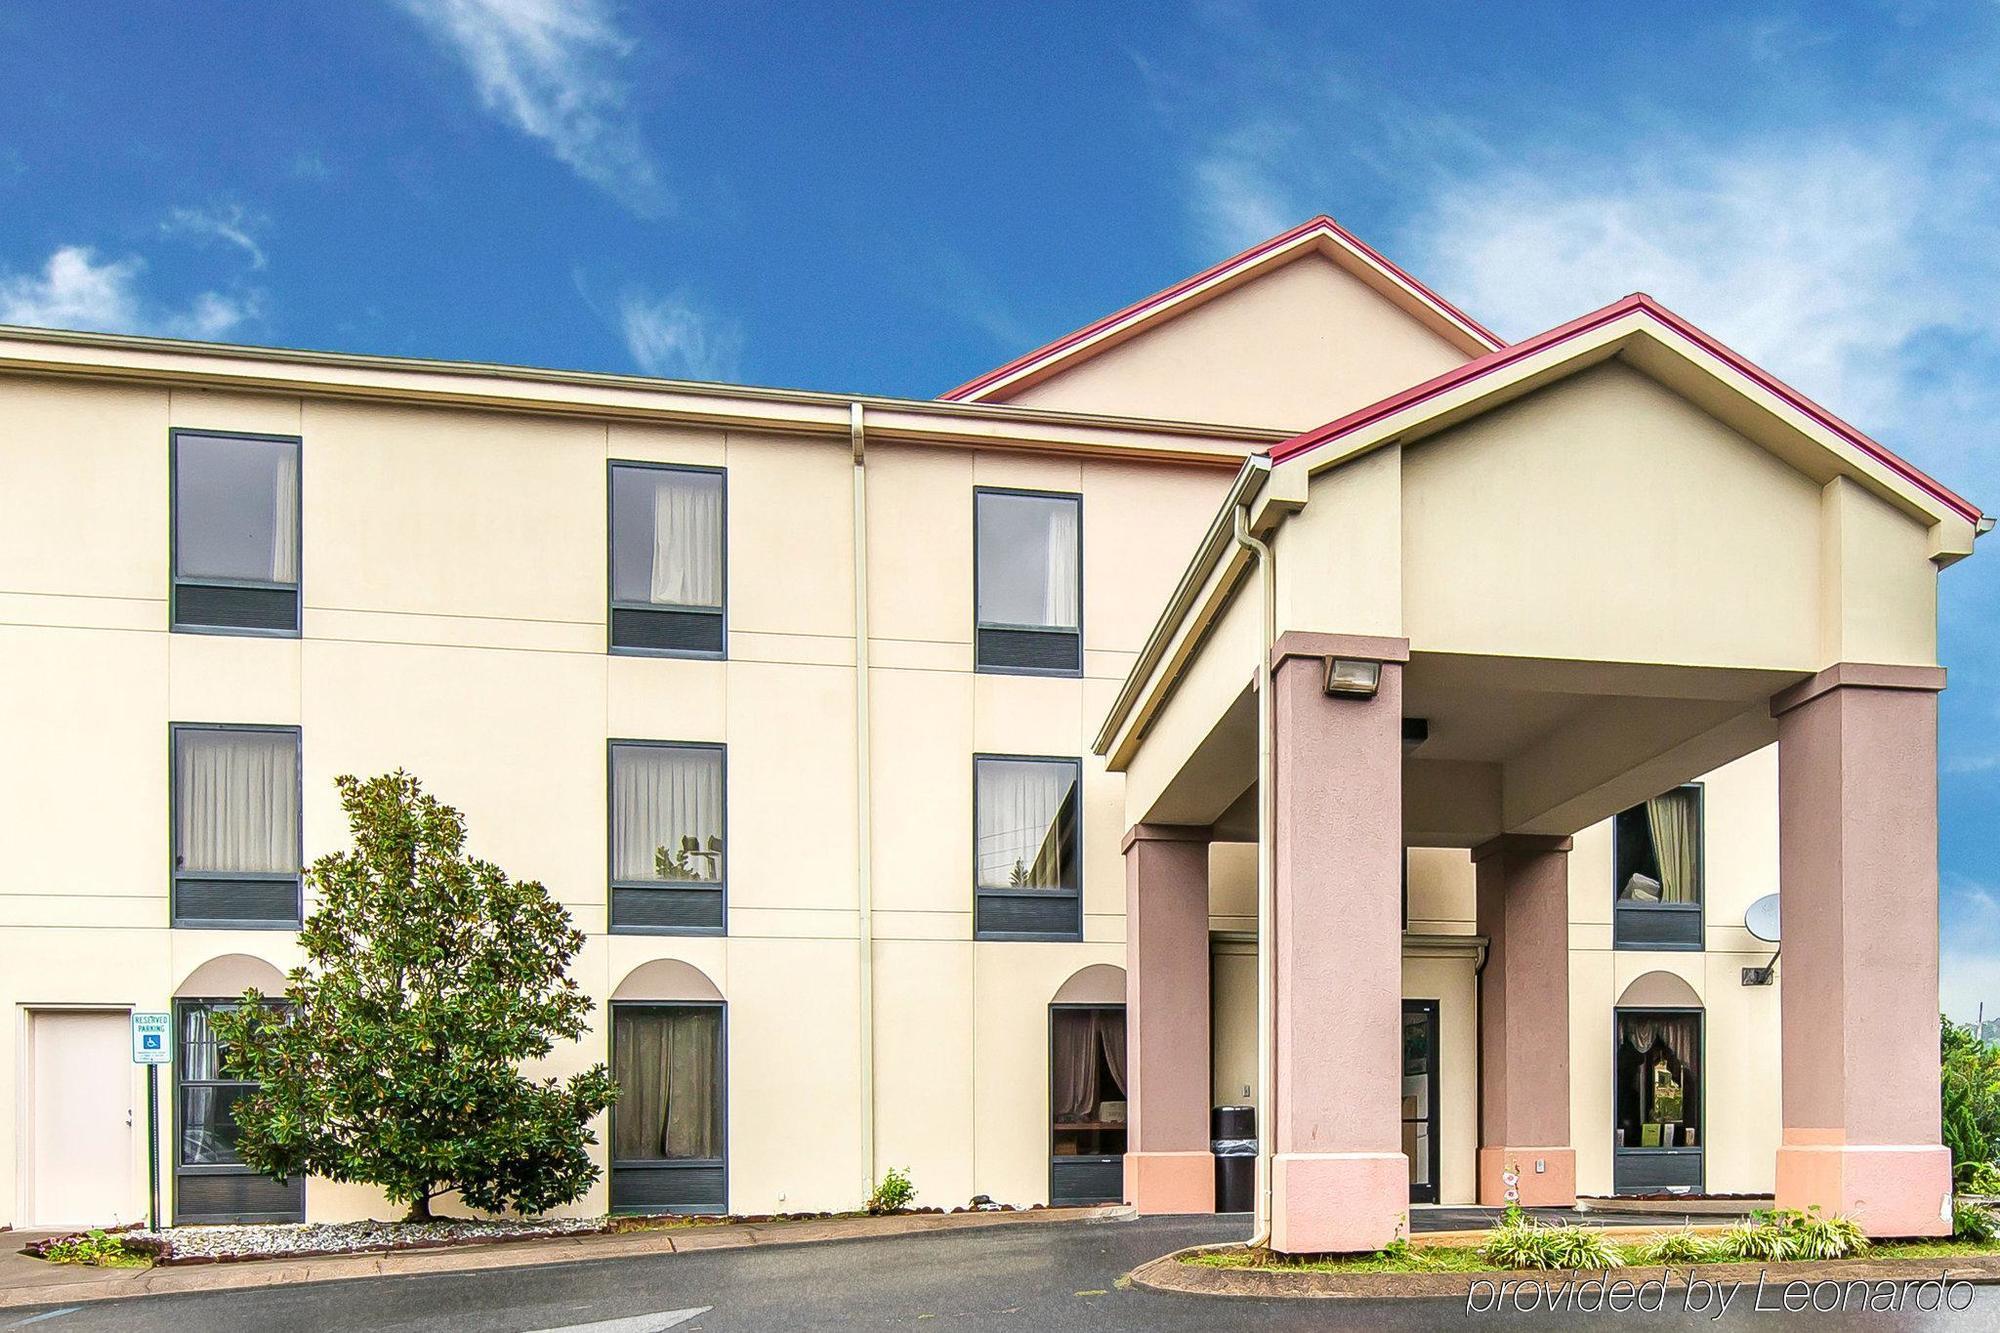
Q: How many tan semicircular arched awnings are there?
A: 4